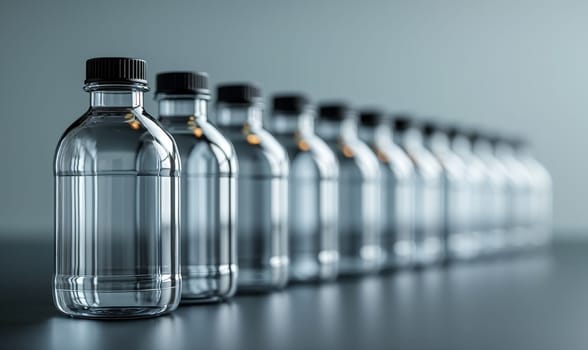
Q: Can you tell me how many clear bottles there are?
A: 12